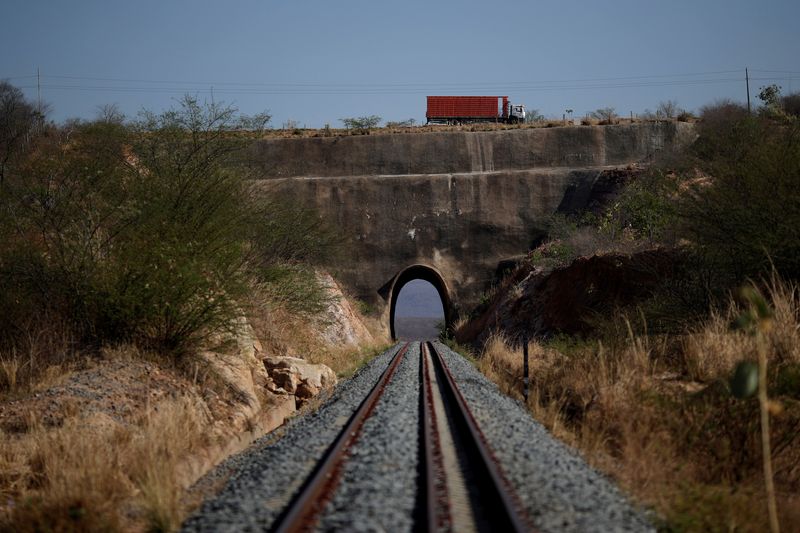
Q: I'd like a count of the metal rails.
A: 3